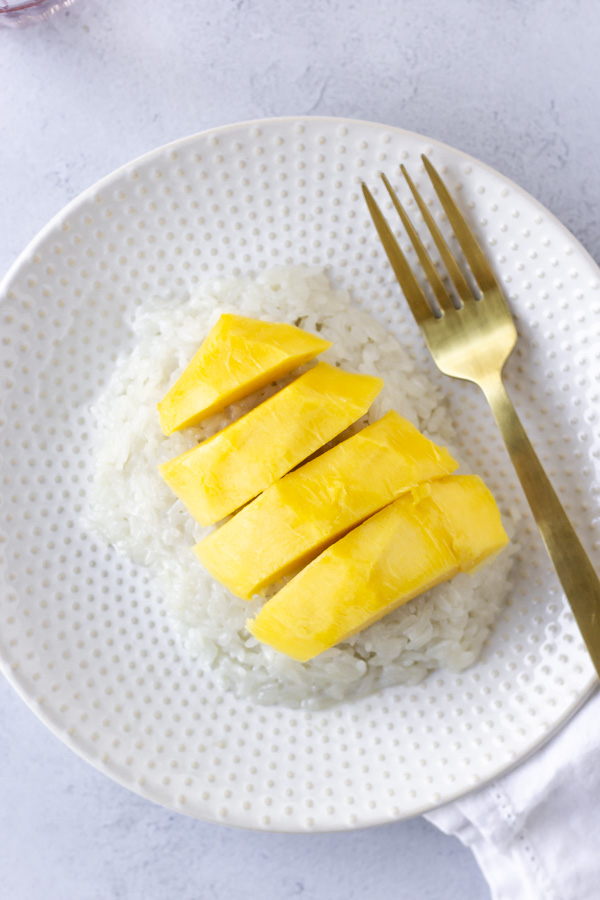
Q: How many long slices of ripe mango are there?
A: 4